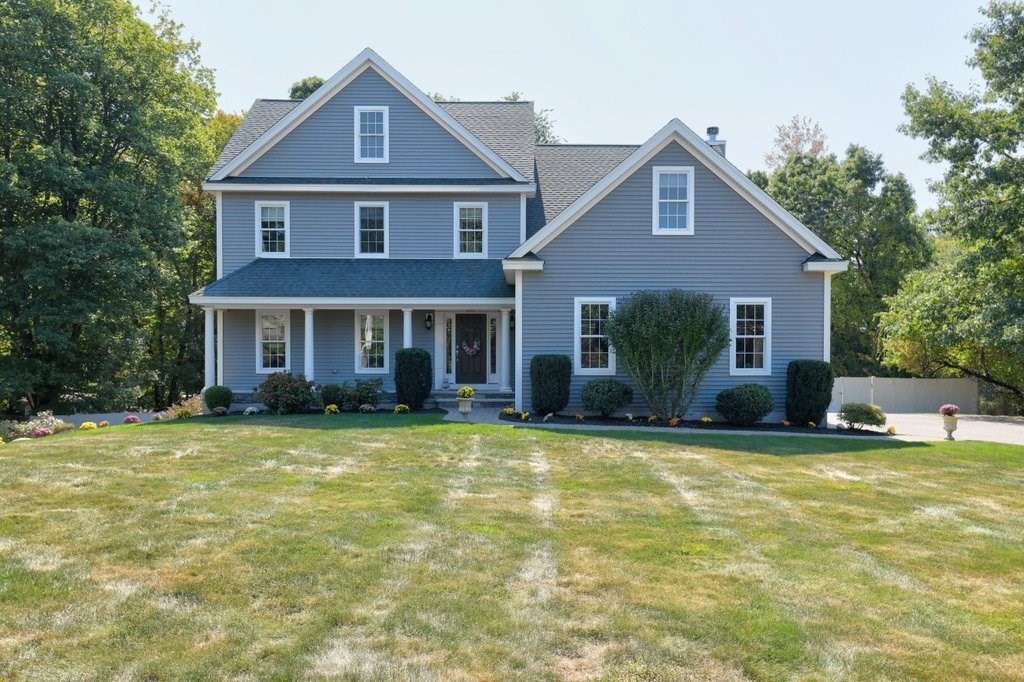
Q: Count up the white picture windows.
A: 9